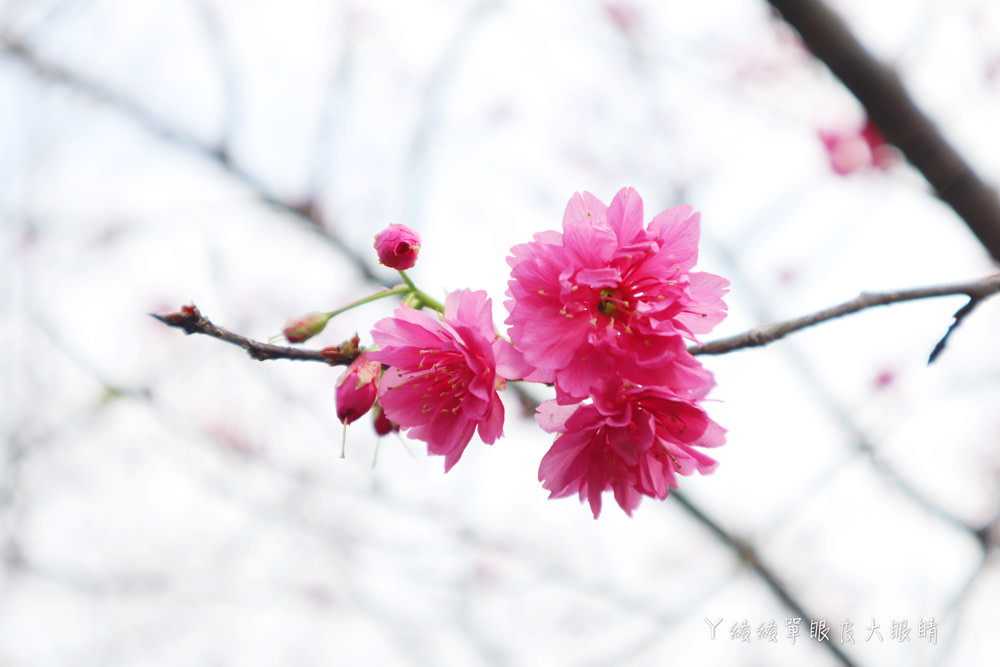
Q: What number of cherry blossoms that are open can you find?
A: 3